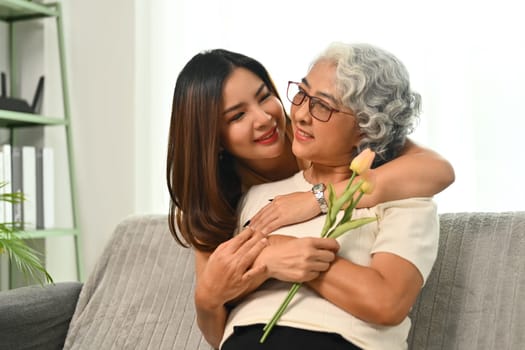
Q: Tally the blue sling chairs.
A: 0